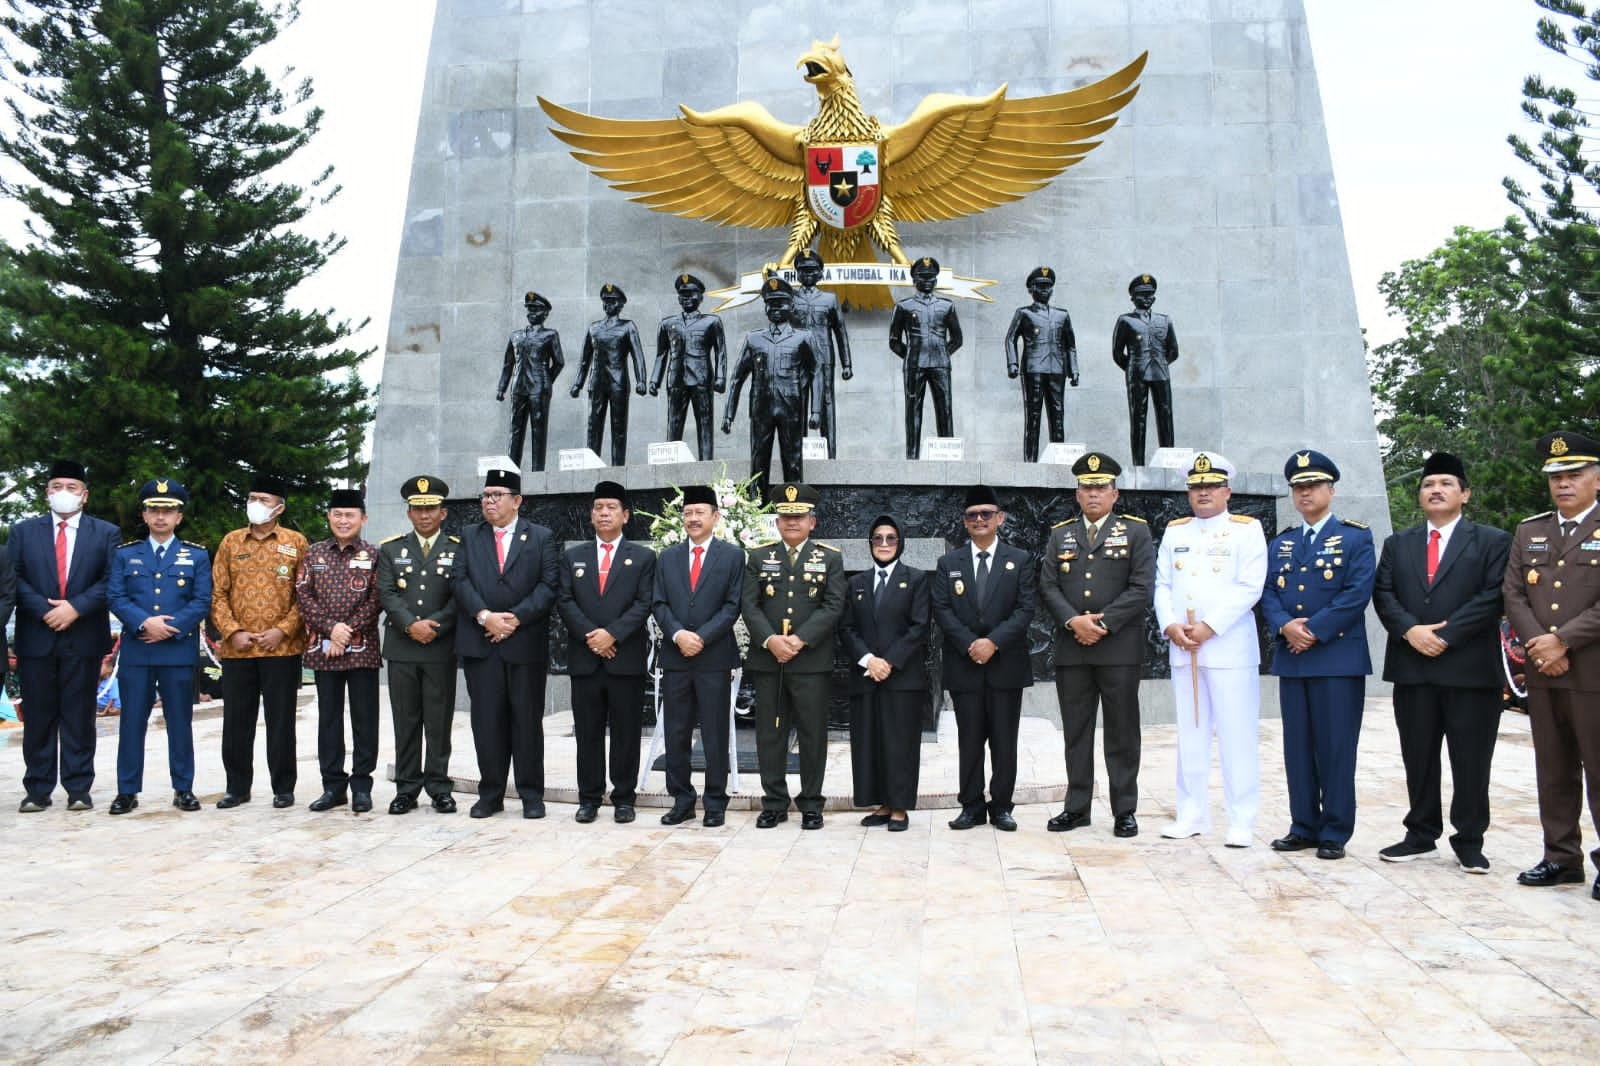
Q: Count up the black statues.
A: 8